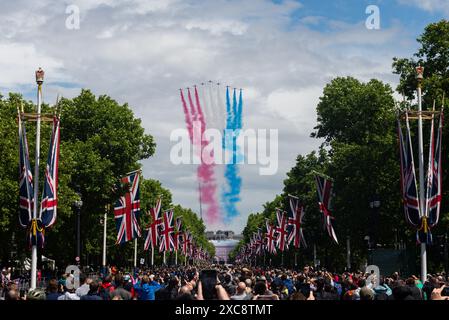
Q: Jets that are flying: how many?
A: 9